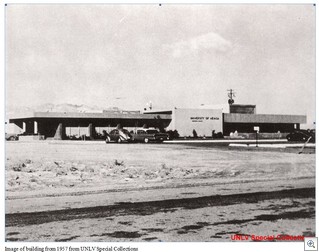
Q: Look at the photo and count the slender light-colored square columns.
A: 2